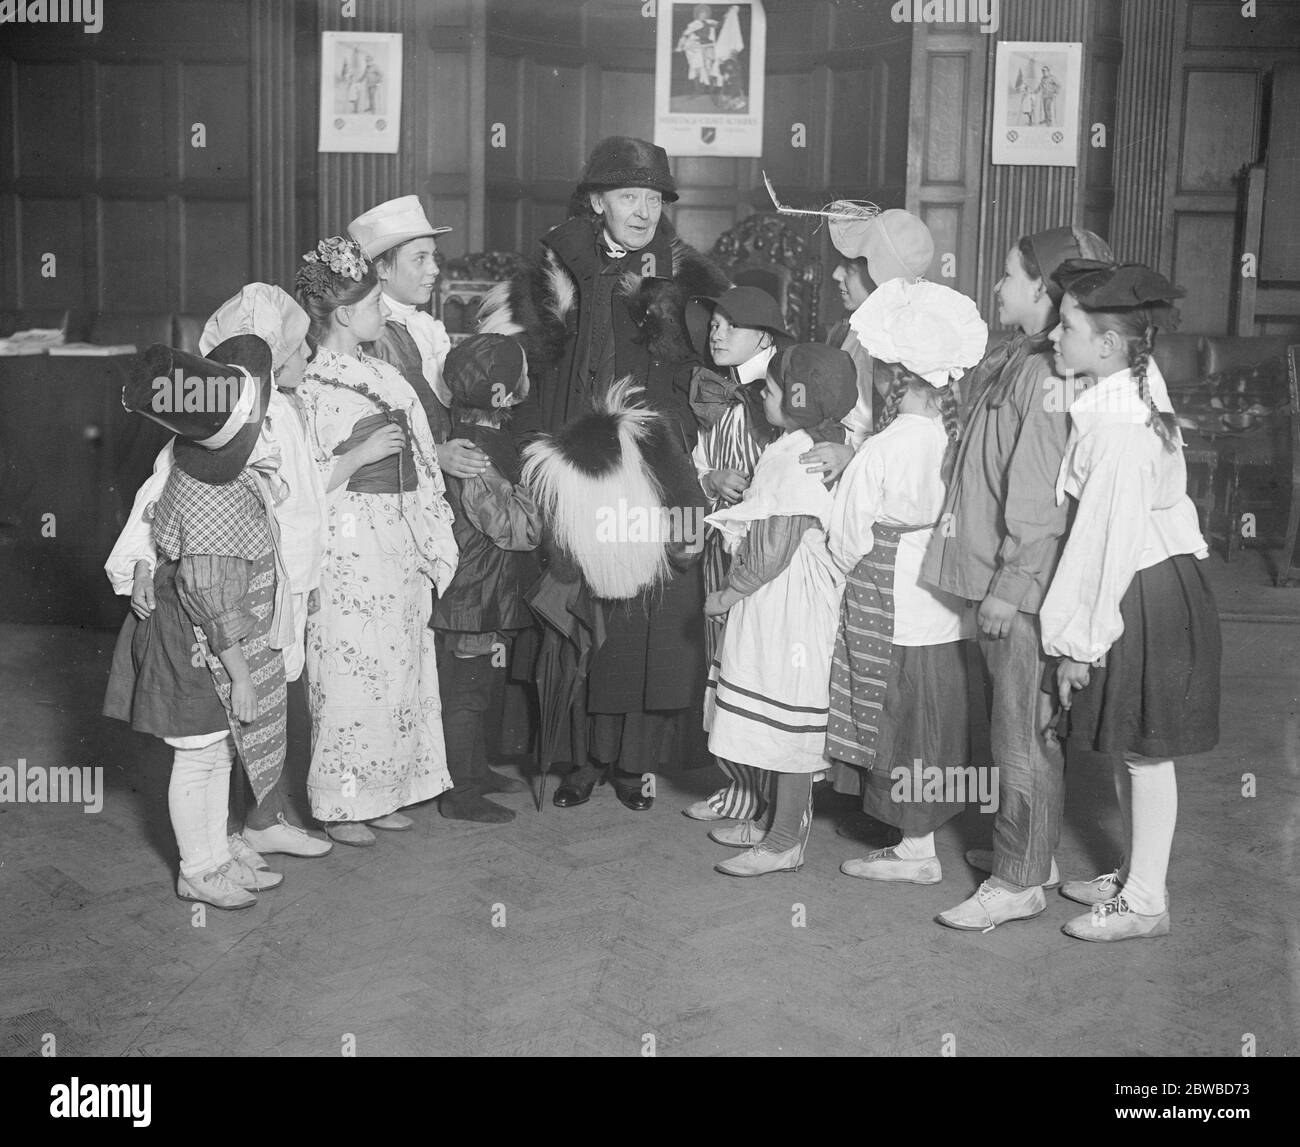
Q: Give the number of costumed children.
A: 11